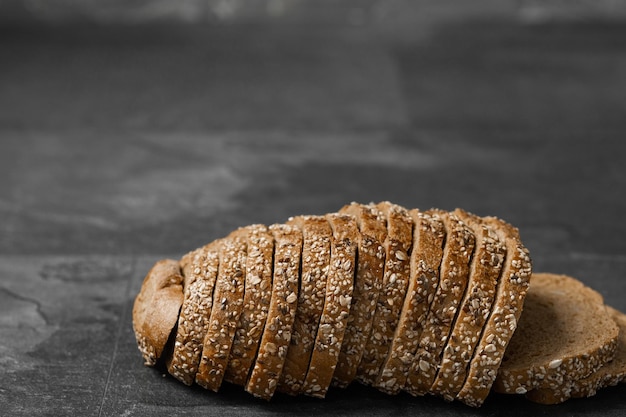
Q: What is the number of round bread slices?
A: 2